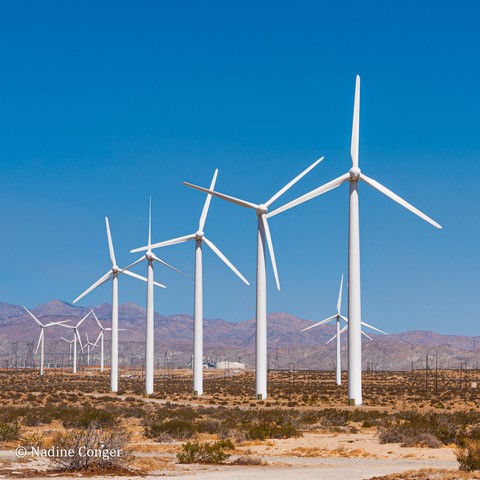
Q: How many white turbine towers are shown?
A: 11